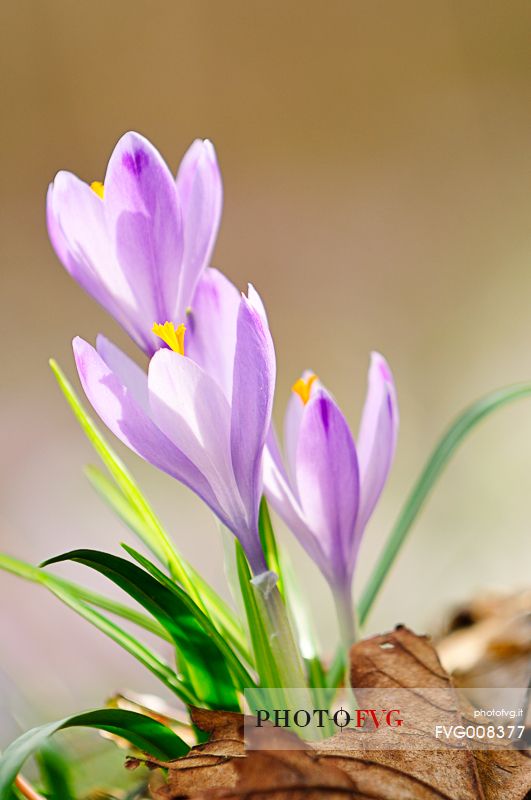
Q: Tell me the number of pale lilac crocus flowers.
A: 3